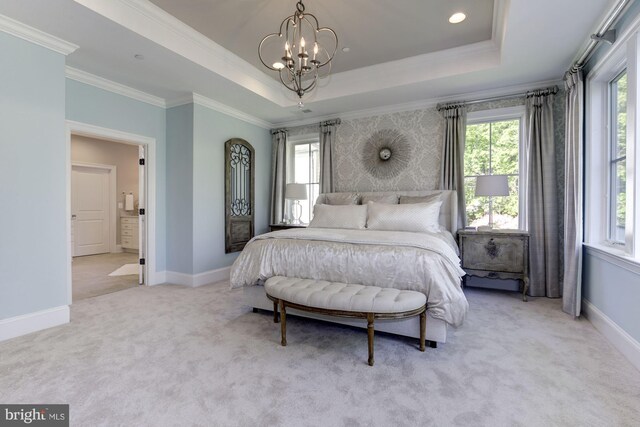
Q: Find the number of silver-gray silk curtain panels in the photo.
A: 5